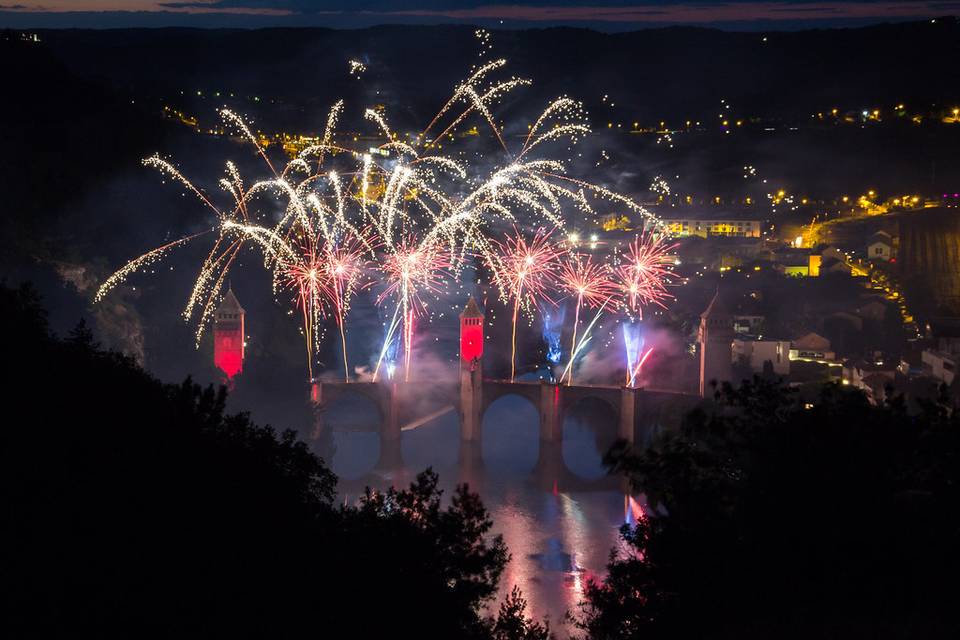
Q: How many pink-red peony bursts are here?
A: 6